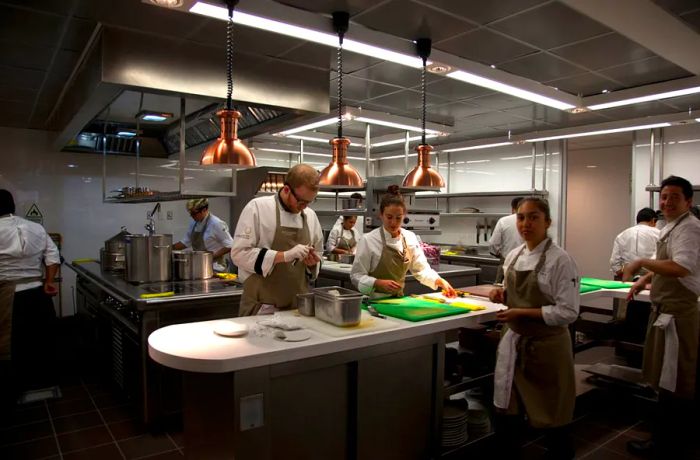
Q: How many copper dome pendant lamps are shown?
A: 3